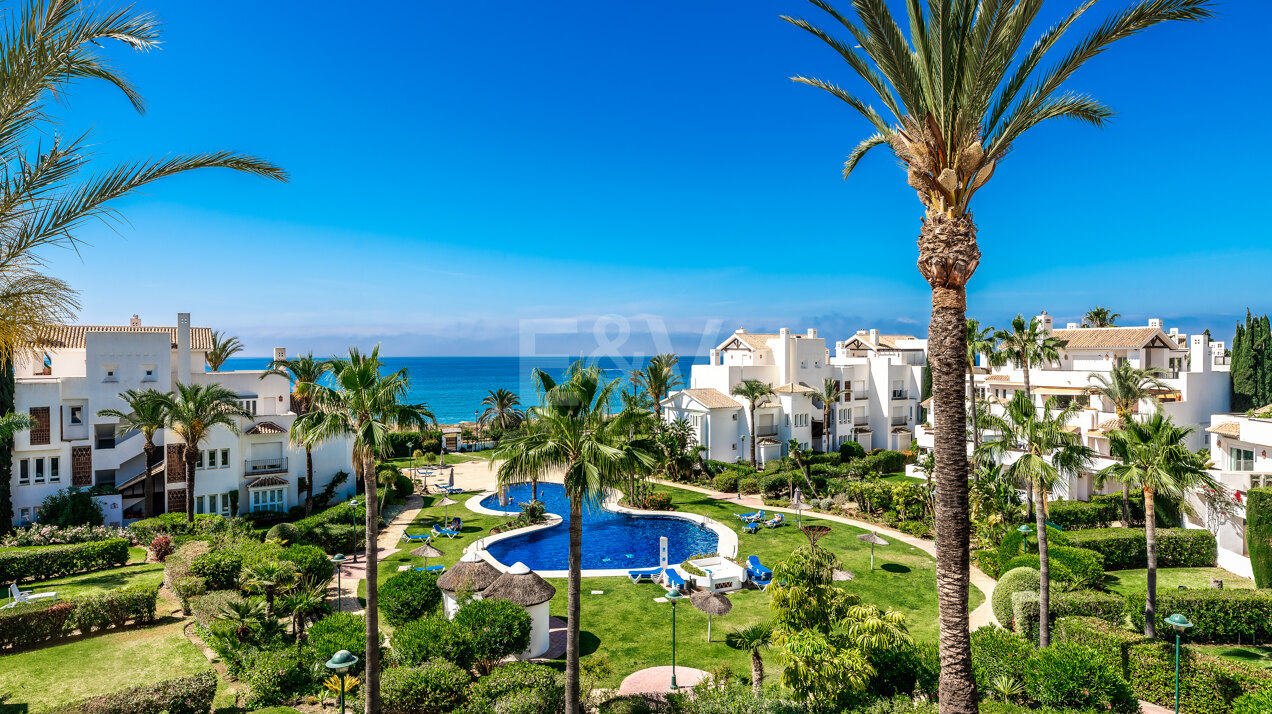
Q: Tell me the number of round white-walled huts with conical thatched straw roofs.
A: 2